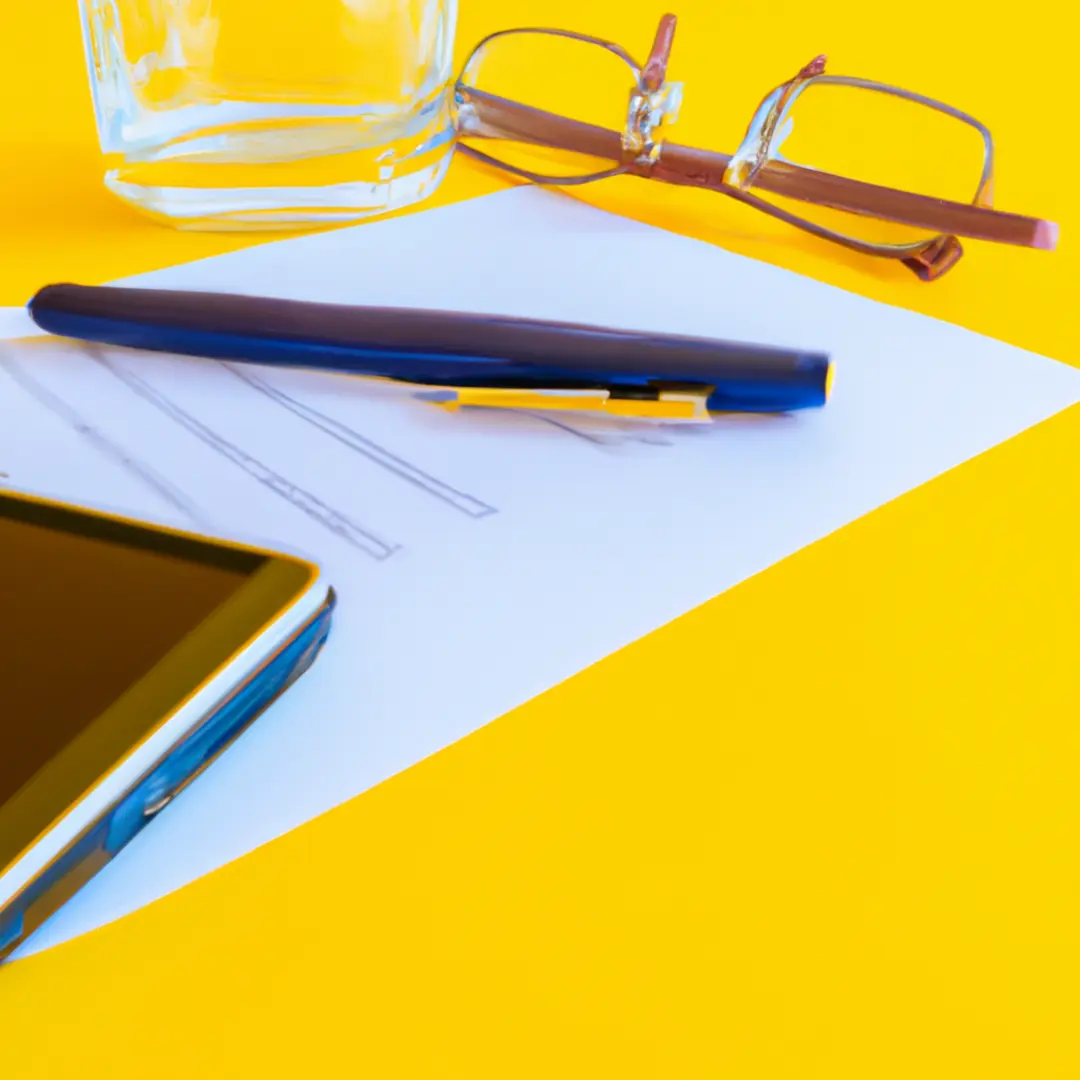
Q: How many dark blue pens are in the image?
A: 1